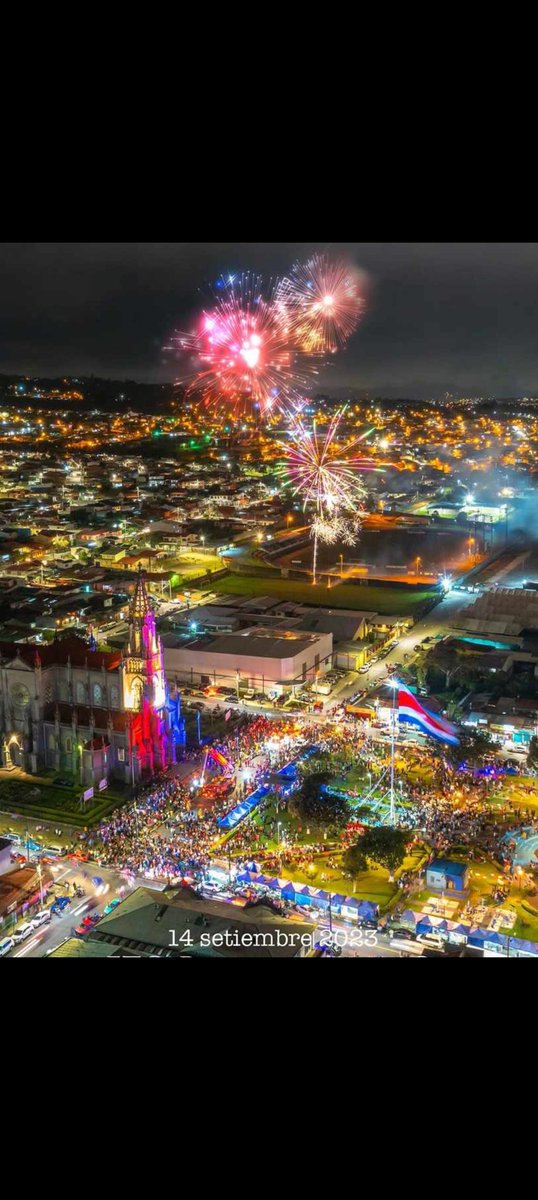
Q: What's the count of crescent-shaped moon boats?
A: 0